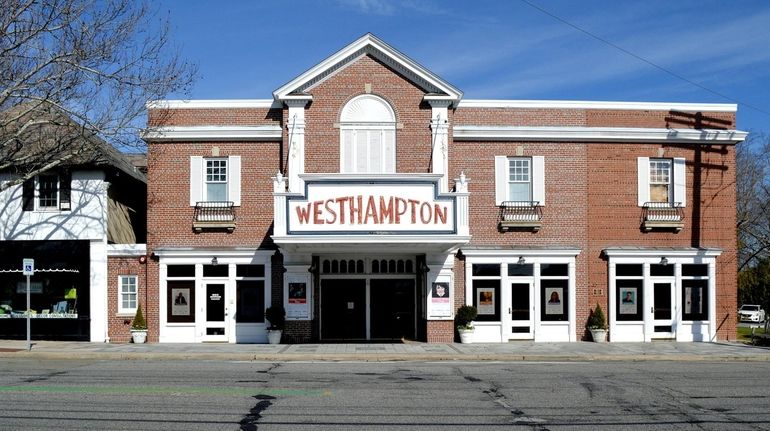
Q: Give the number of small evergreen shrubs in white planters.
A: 4